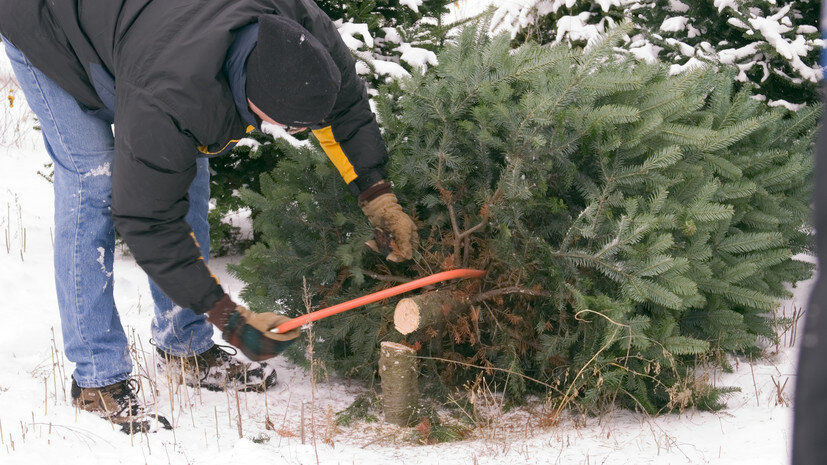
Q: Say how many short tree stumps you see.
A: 1